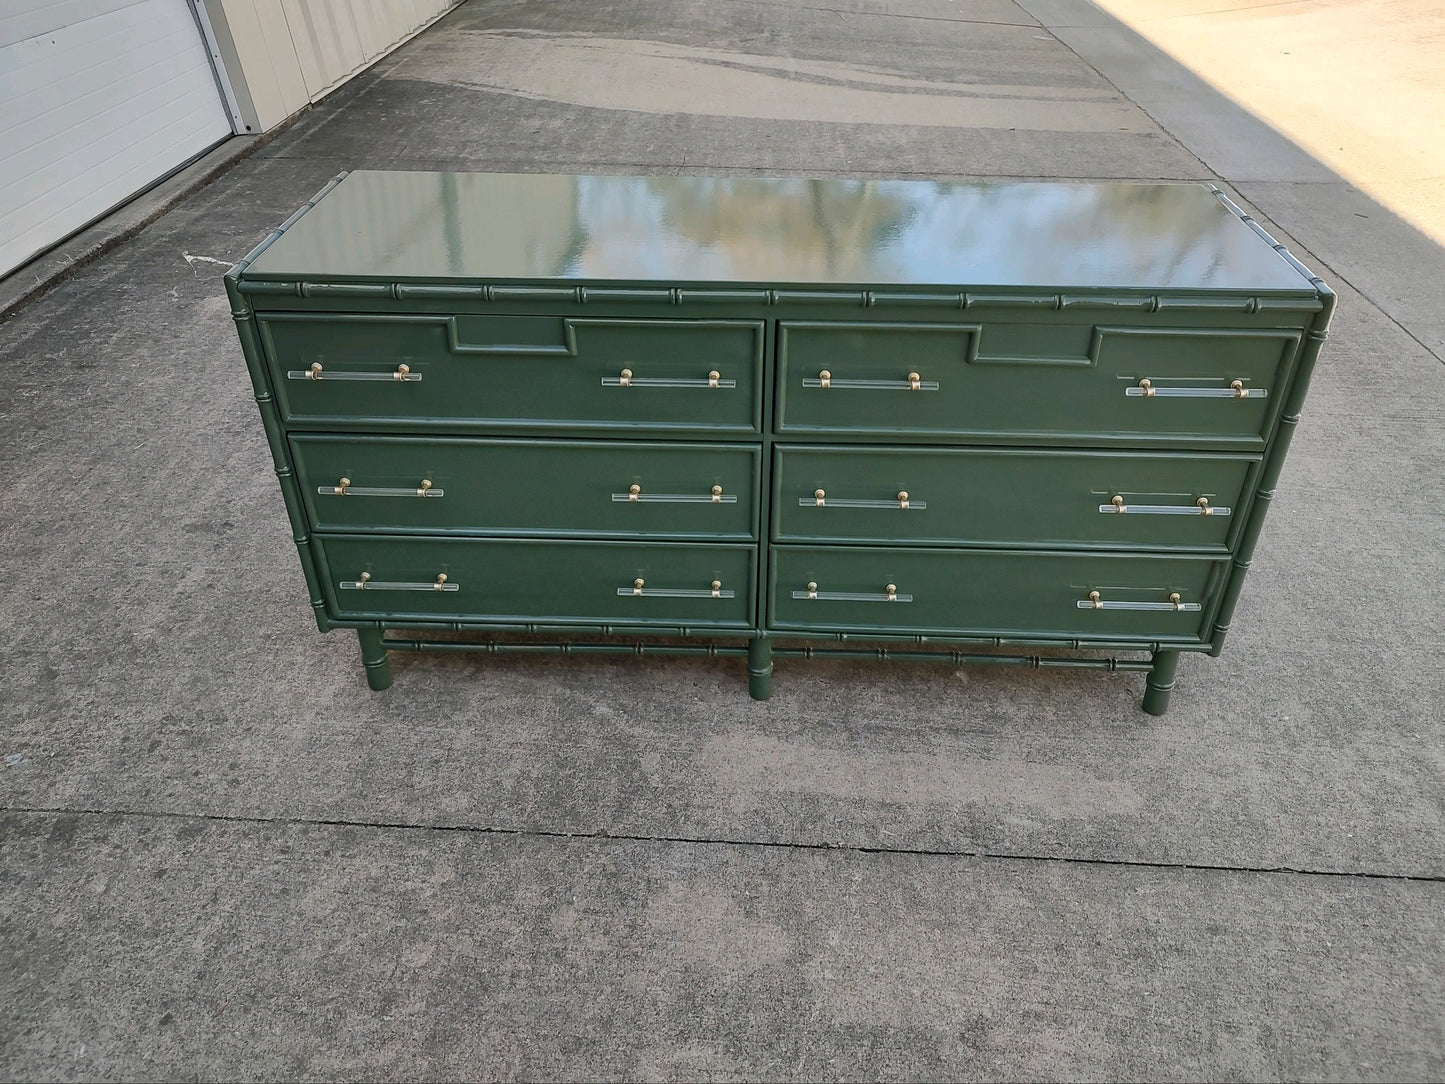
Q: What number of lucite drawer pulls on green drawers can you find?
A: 12